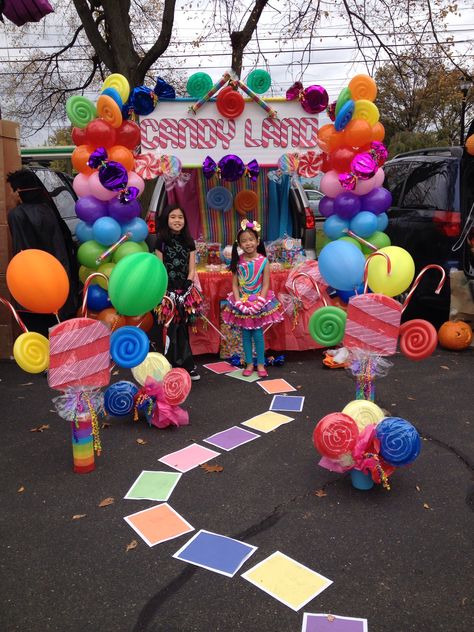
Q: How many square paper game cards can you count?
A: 12